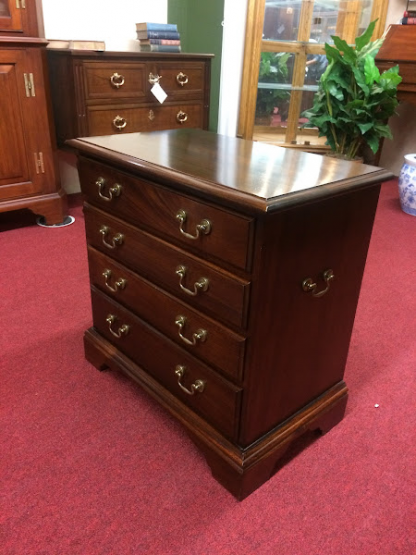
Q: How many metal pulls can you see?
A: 13